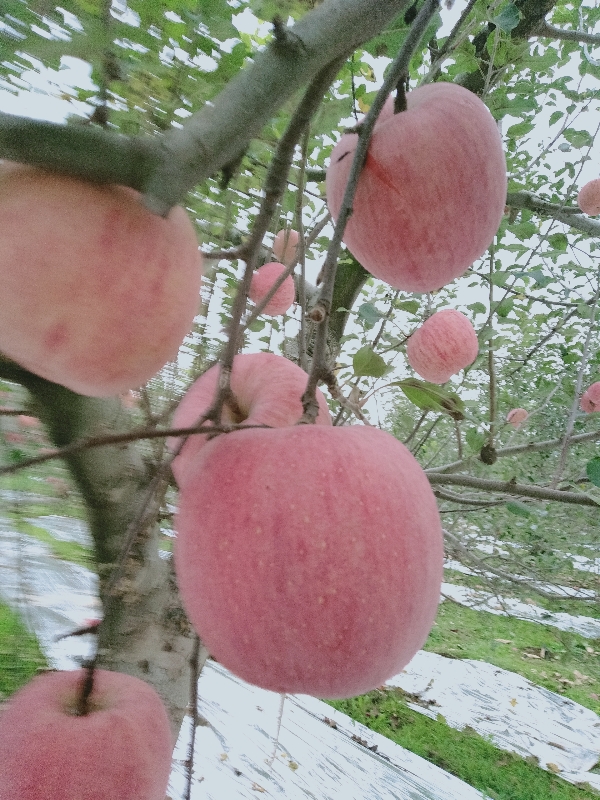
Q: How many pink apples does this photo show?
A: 11